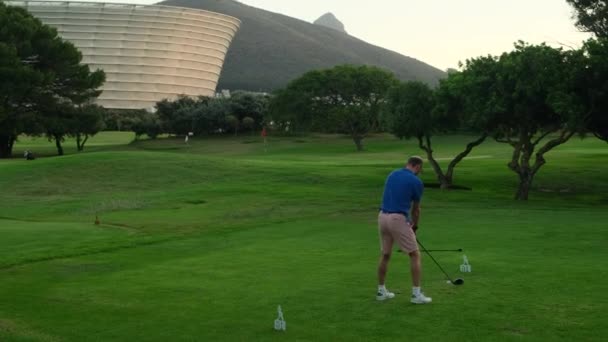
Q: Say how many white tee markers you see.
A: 2